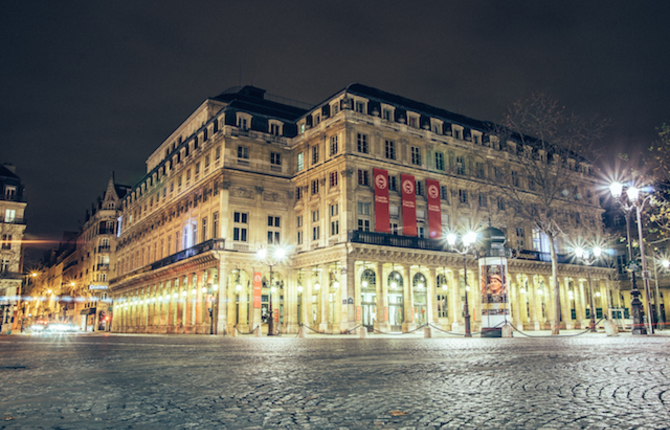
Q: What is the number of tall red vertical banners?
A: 3